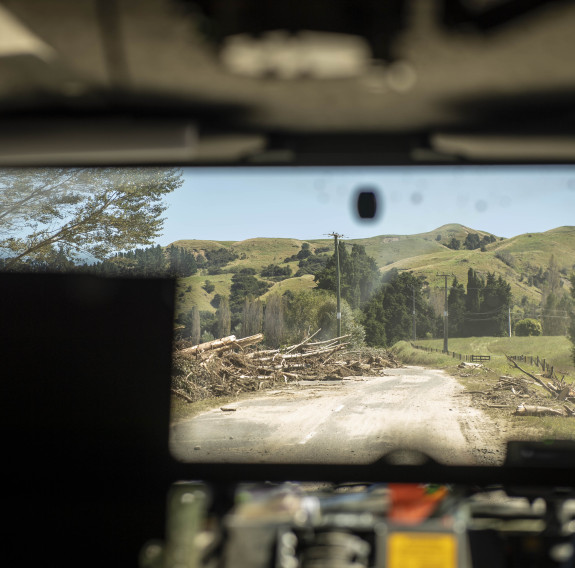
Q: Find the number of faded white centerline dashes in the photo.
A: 2